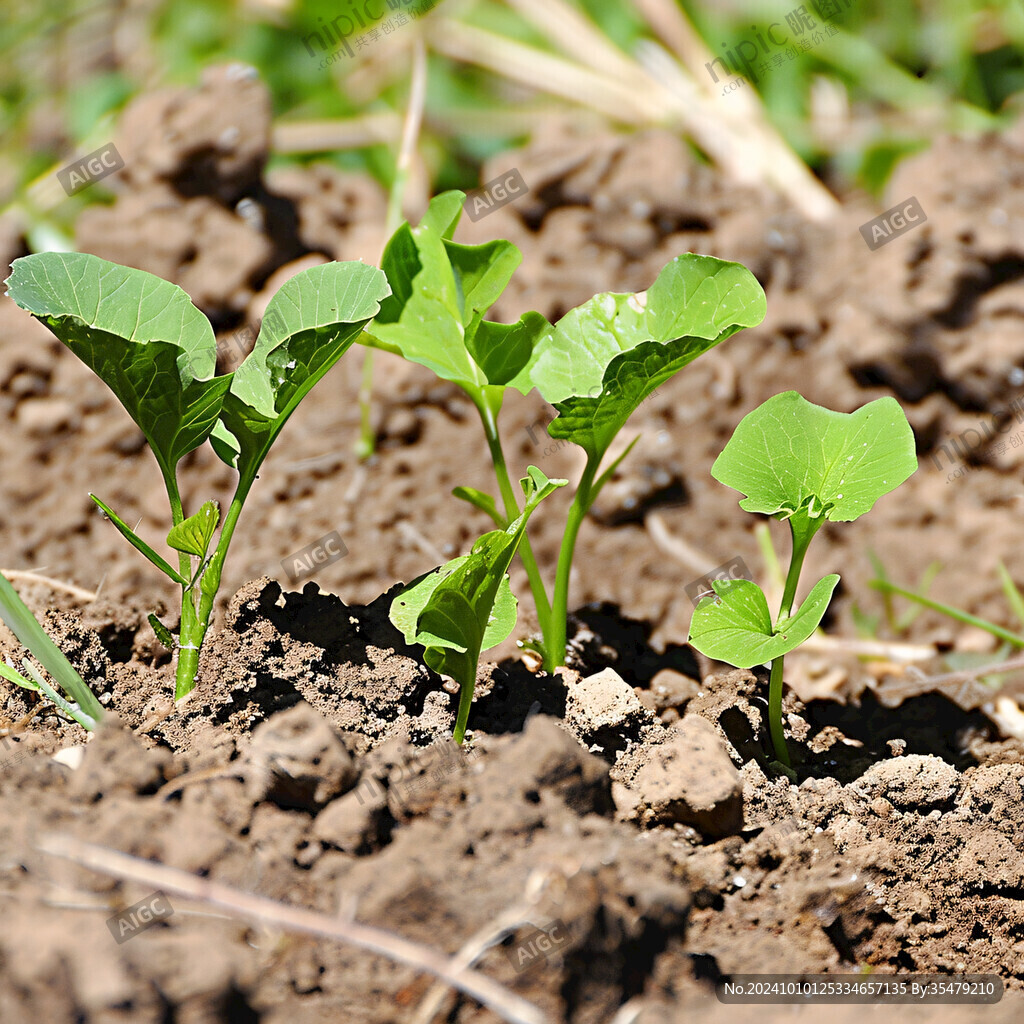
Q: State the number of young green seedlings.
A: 4